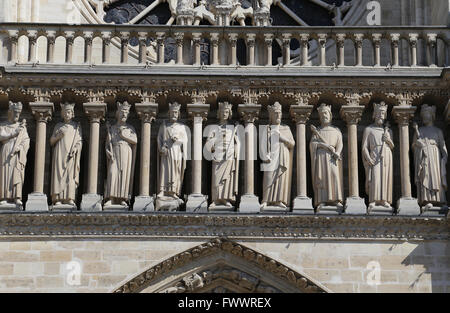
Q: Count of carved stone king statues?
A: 9